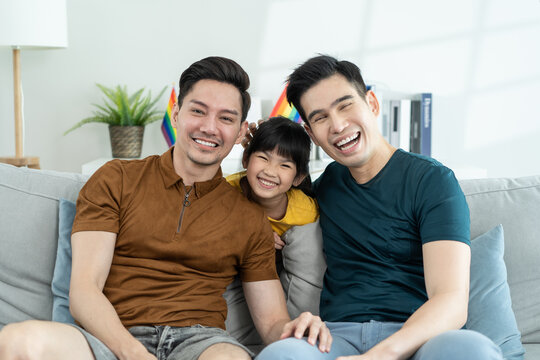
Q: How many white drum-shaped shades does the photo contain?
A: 1